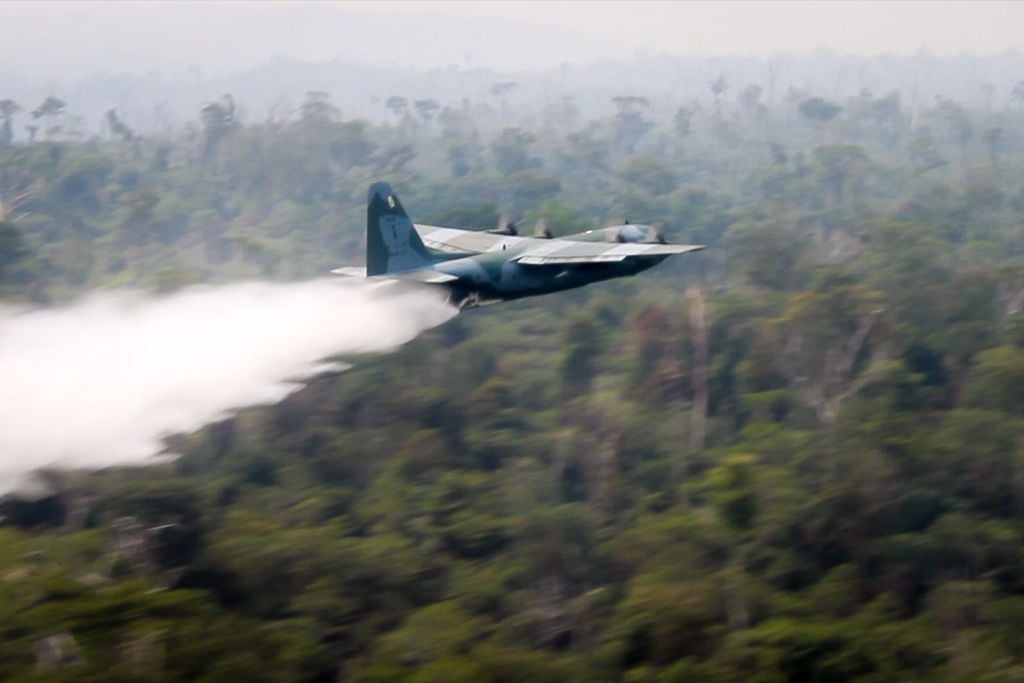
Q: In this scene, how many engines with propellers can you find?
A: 4